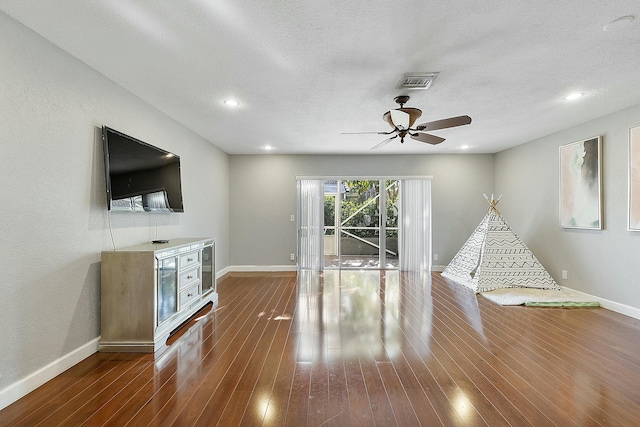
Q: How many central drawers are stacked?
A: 3